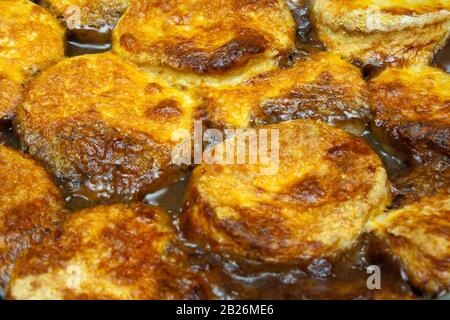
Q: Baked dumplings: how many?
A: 11